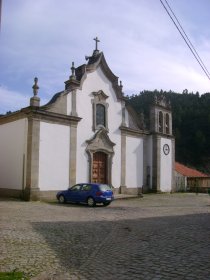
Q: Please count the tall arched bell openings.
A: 2